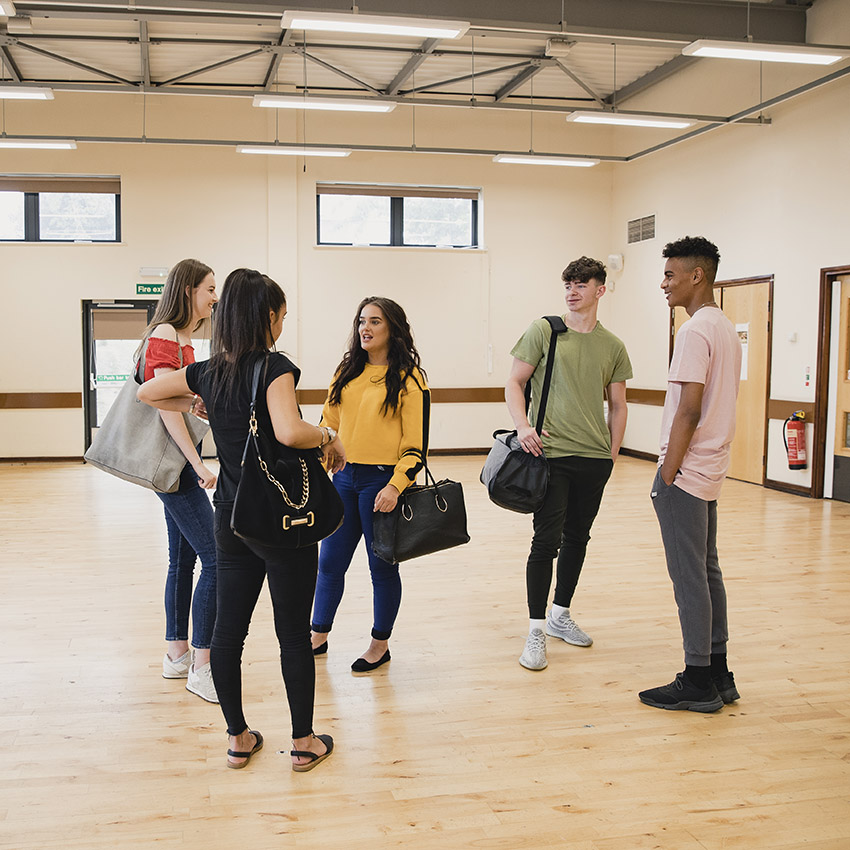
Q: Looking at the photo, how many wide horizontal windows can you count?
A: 2